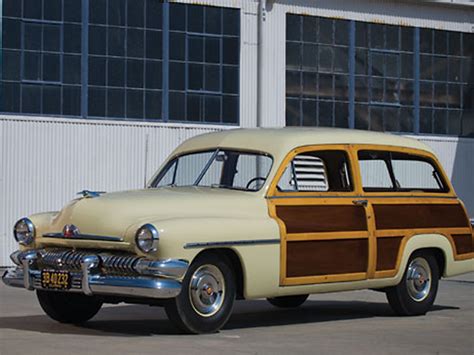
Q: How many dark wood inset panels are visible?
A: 5